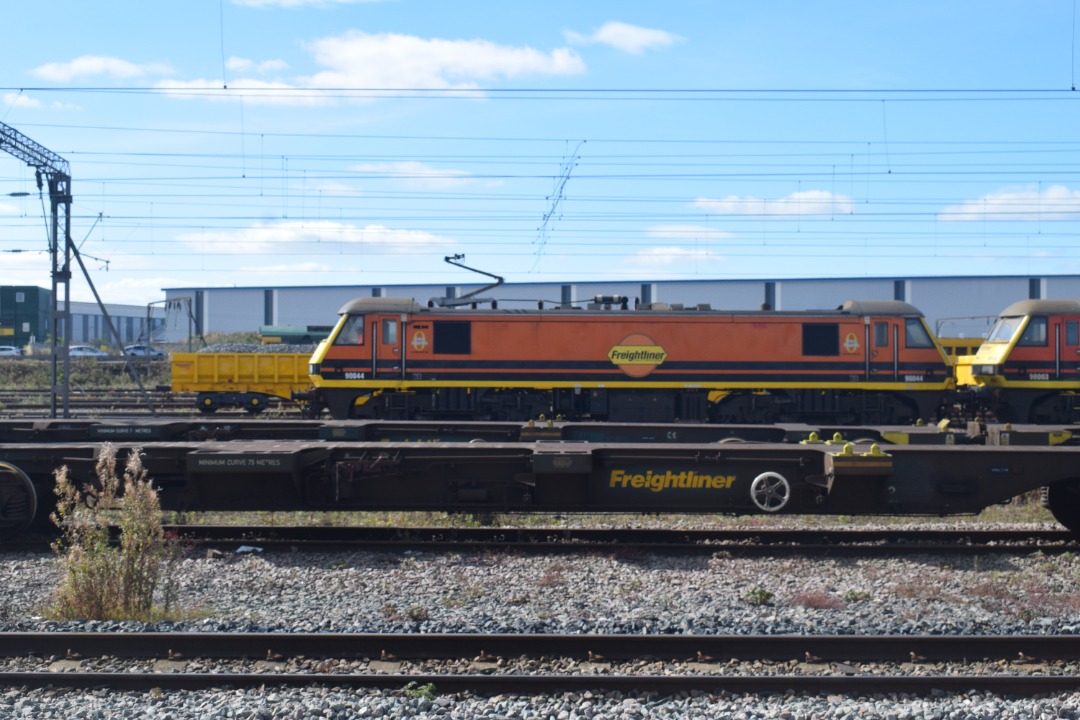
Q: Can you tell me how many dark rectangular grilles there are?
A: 2